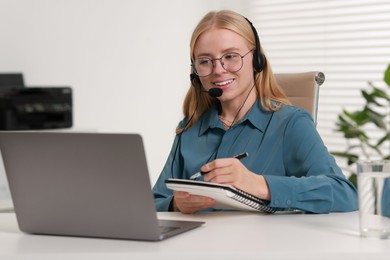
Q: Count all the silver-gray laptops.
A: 1